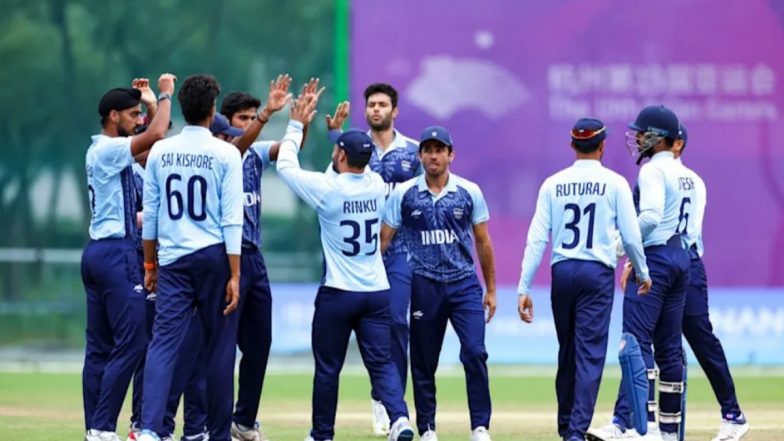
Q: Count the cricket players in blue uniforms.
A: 11